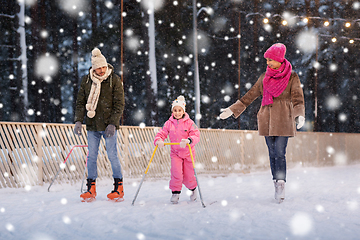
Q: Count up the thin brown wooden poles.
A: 3